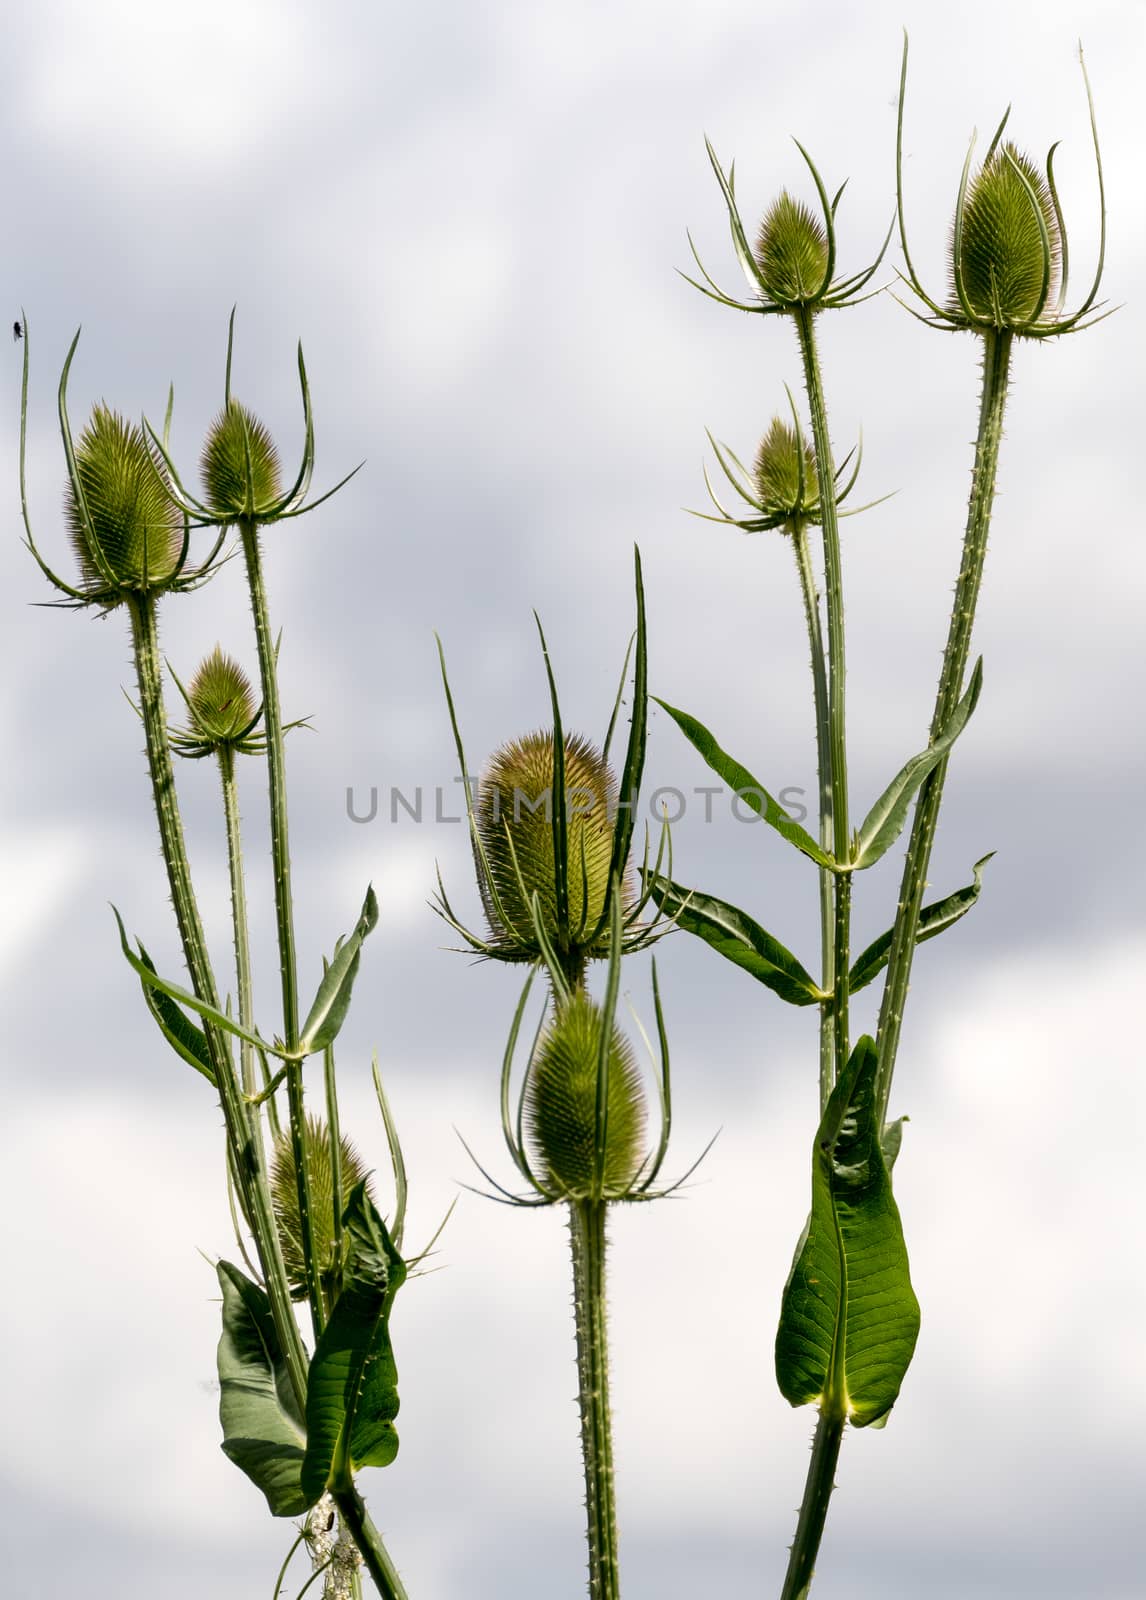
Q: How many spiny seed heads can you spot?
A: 9